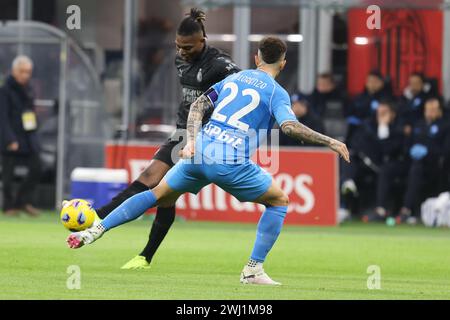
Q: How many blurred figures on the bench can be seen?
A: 6